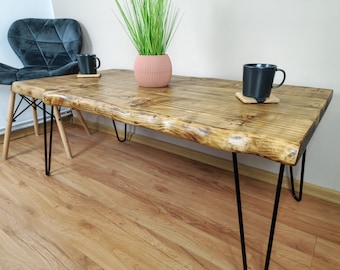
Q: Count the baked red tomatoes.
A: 0